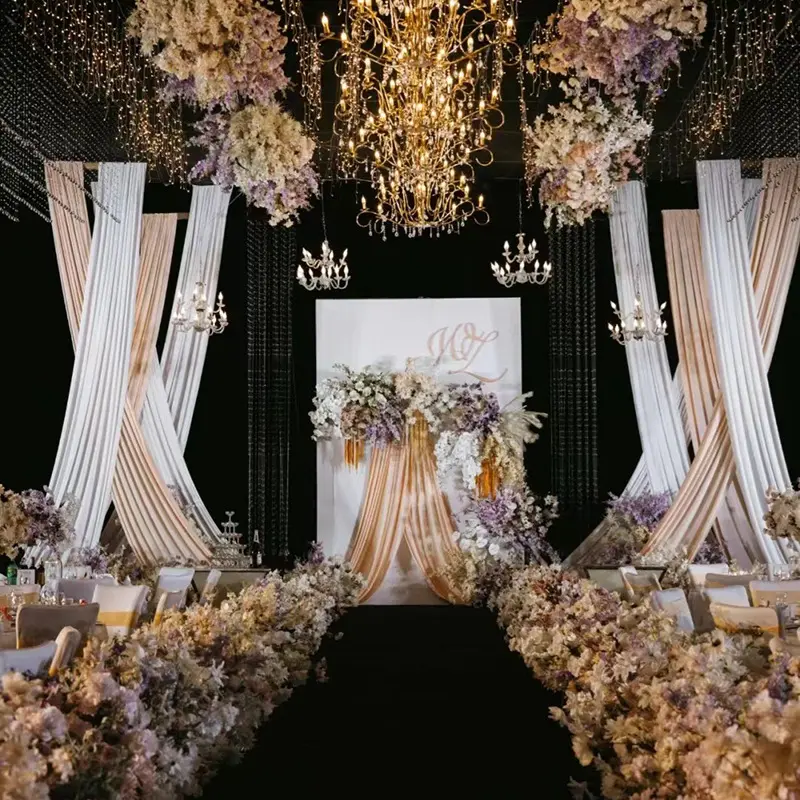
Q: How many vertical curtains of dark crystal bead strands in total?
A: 2